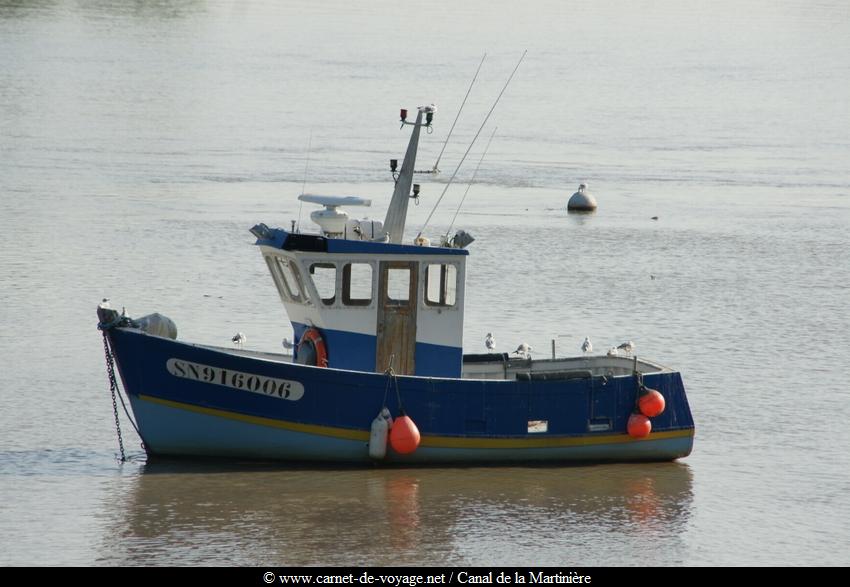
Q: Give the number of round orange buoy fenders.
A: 3